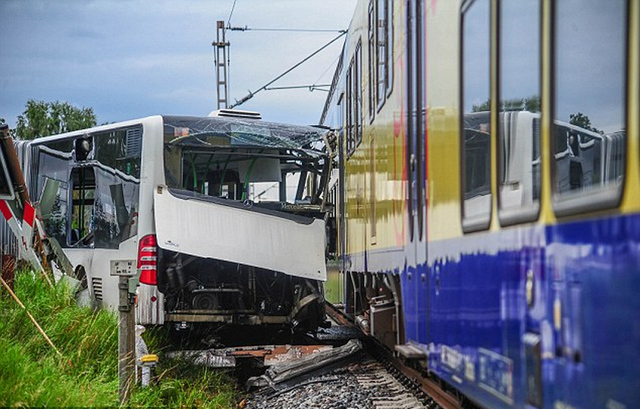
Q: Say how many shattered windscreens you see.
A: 1